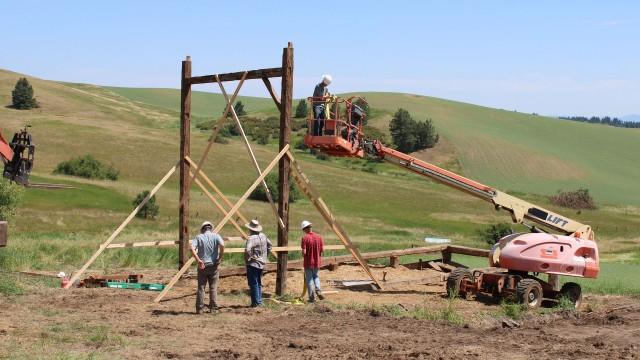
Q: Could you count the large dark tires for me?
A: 3